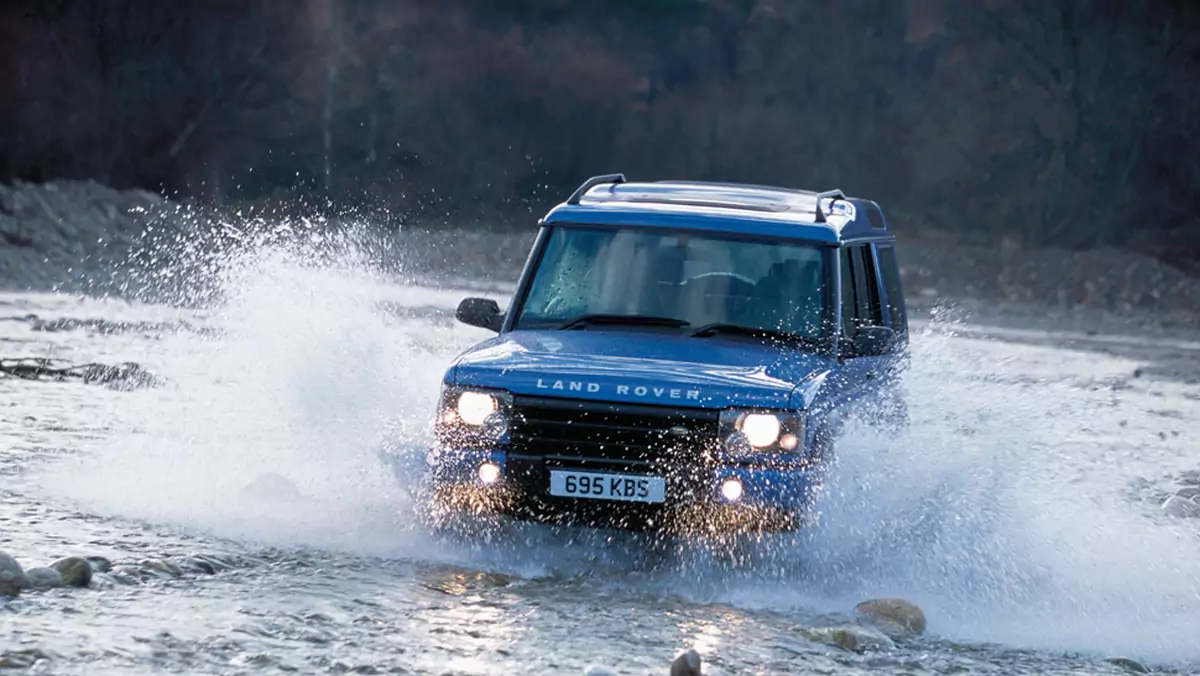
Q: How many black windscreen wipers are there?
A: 2